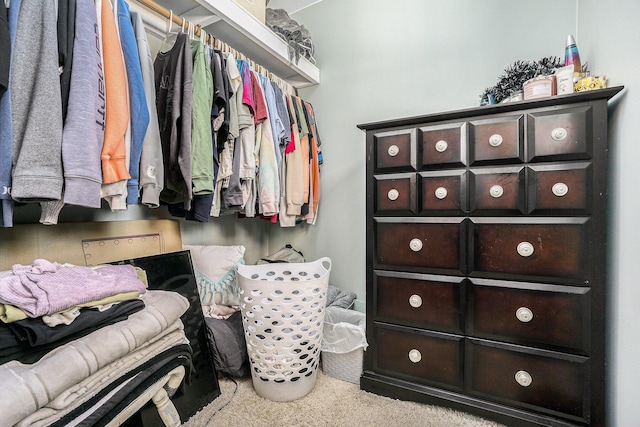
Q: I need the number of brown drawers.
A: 14